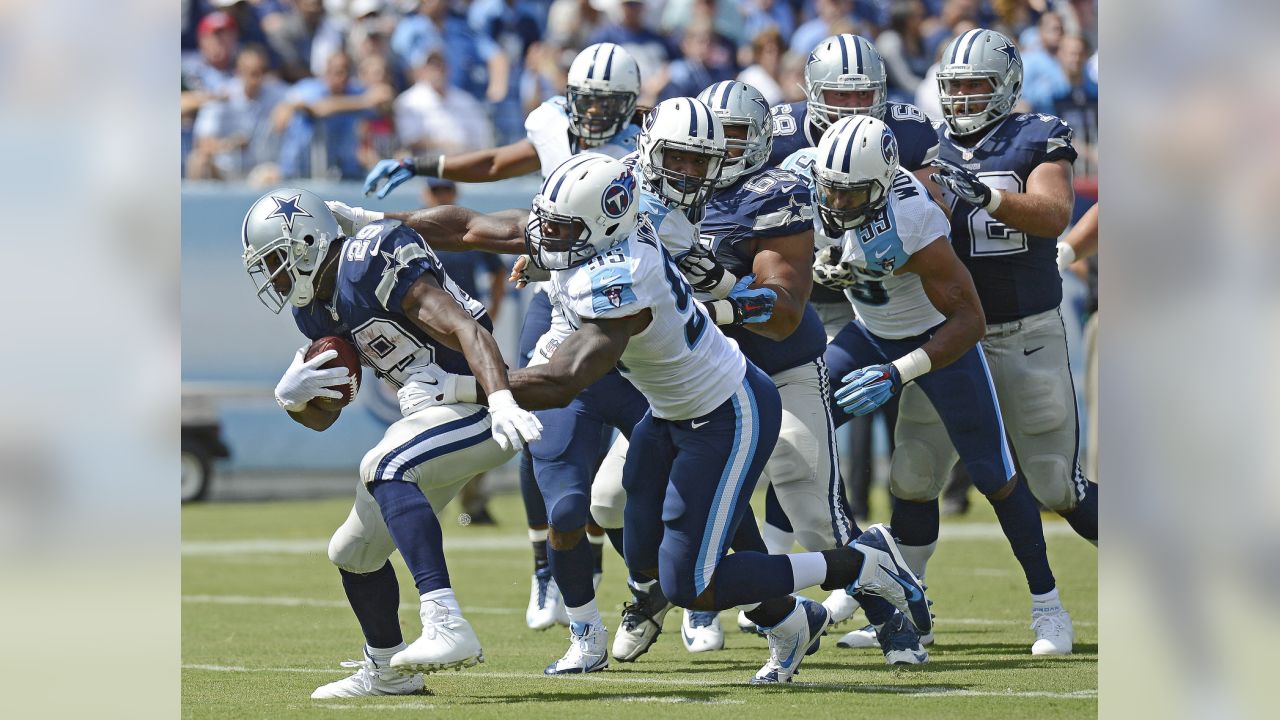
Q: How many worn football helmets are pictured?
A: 8